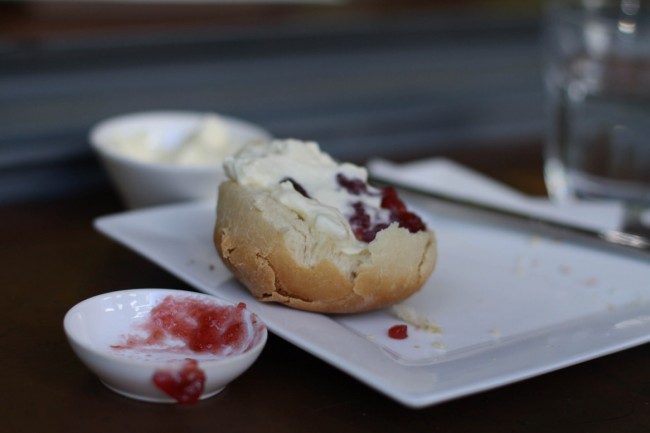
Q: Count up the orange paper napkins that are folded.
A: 0